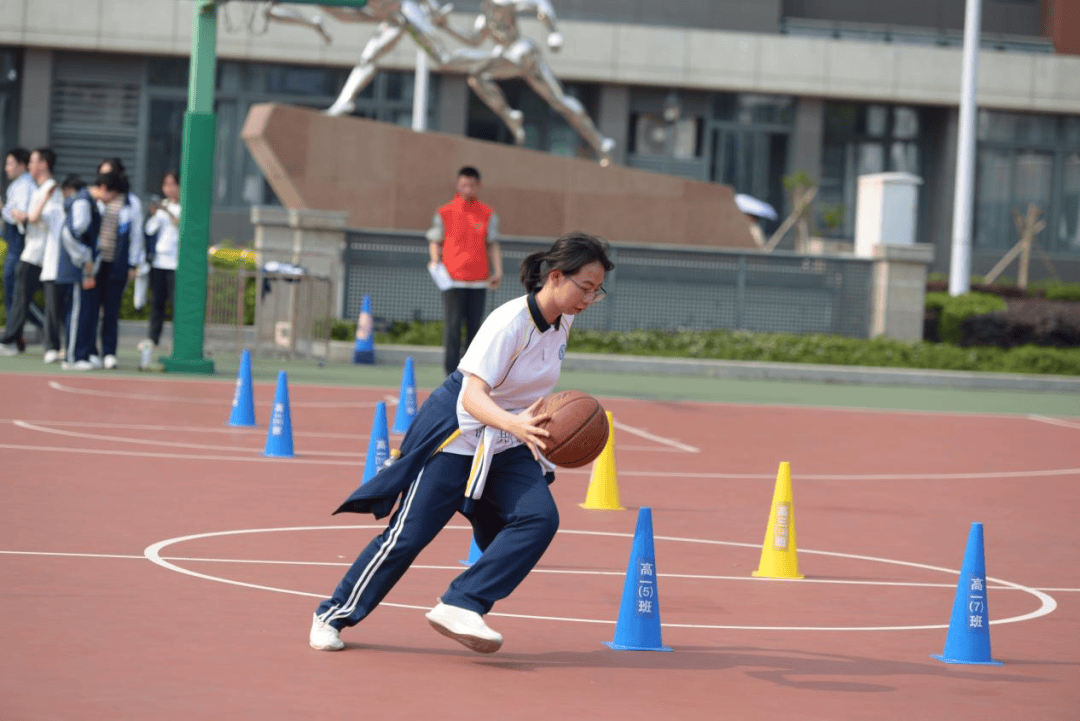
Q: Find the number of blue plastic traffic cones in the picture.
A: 8